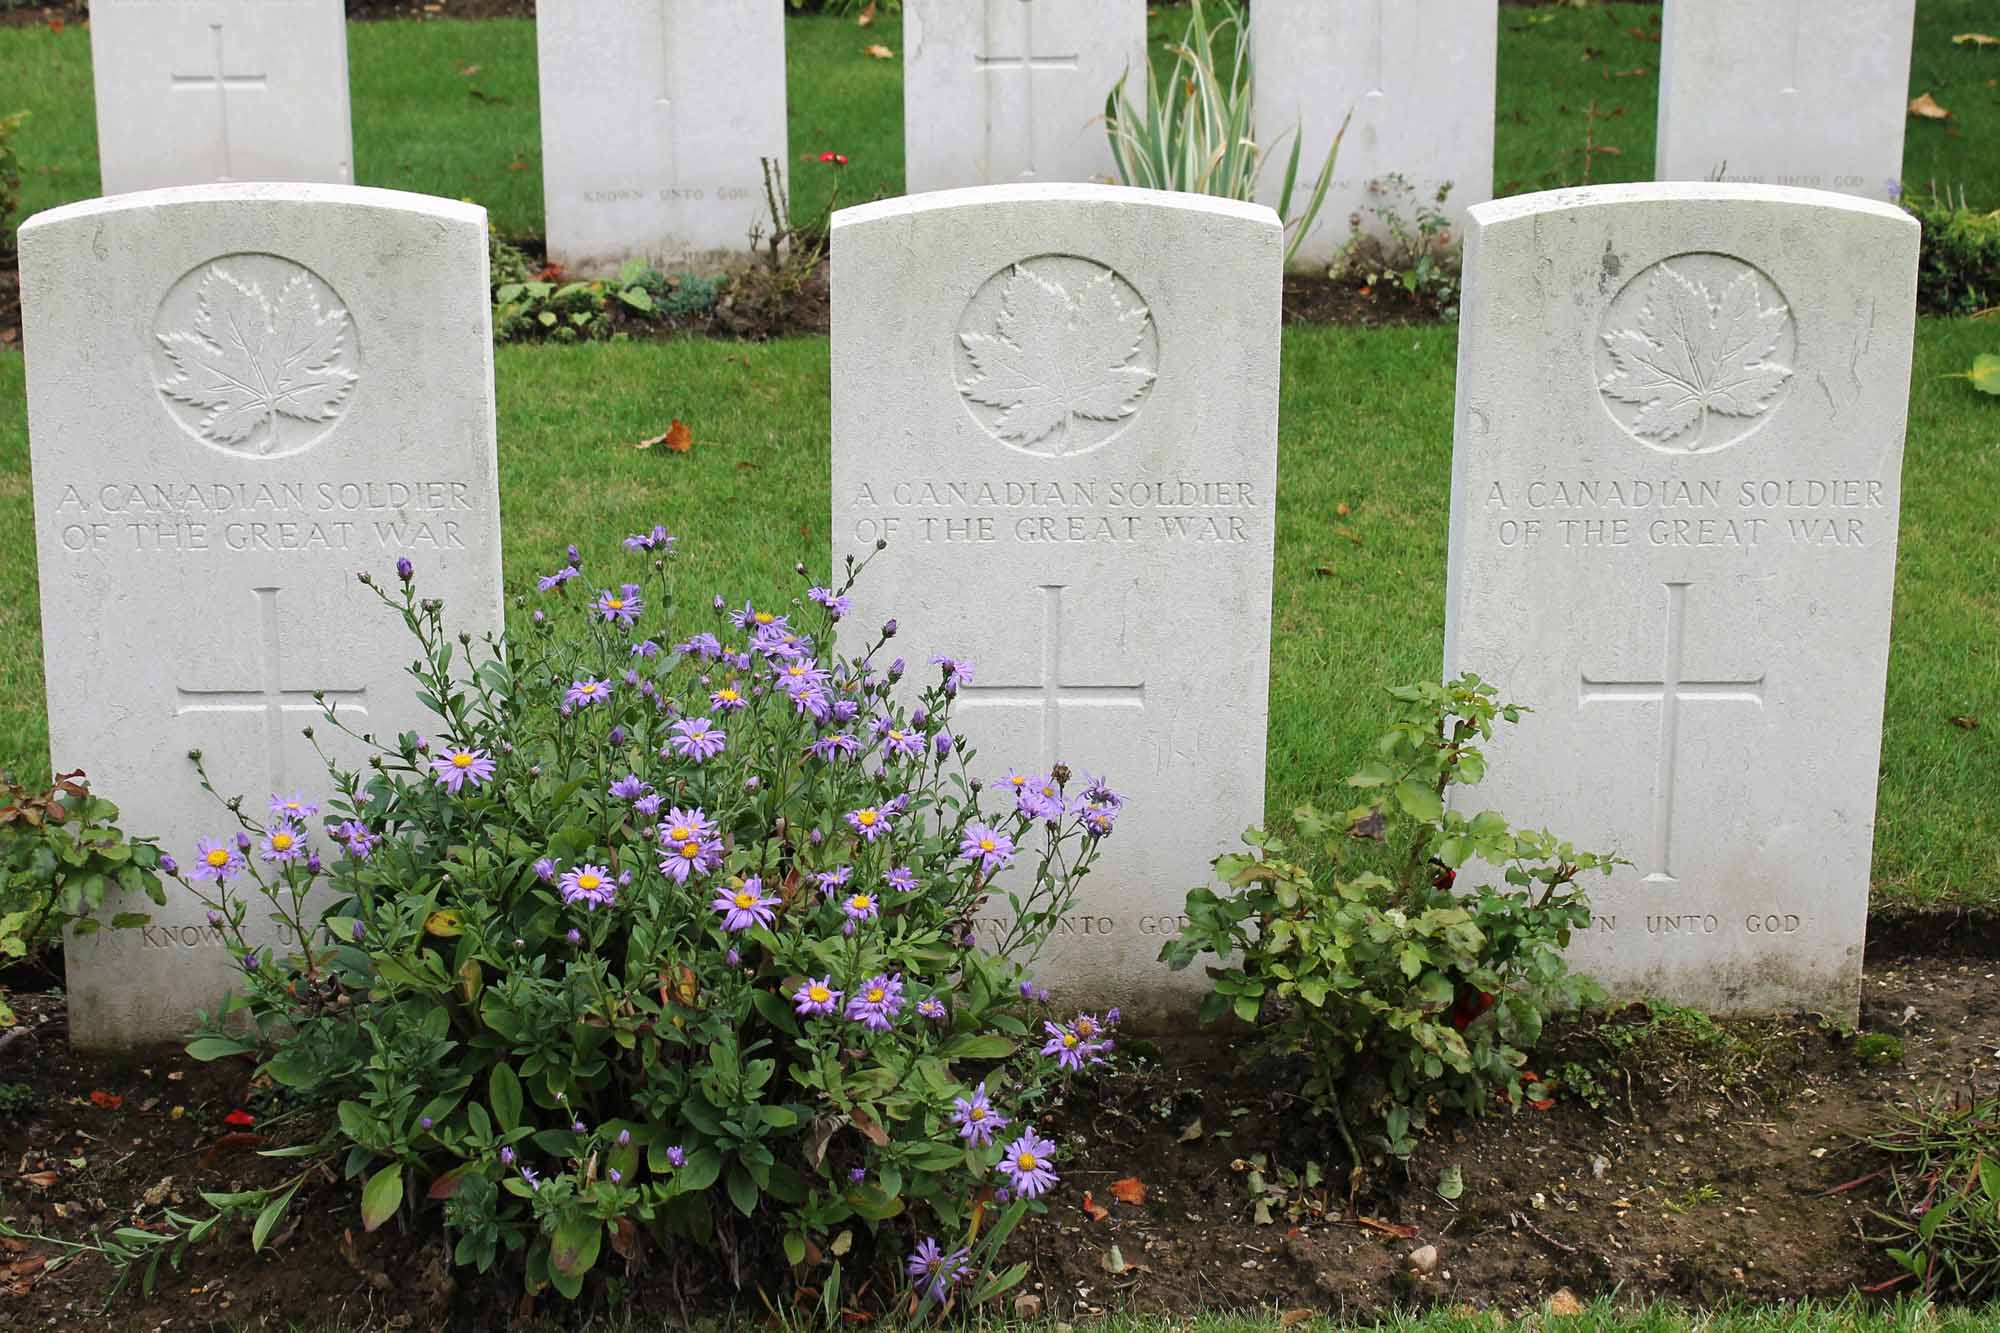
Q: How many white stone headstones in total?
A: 8